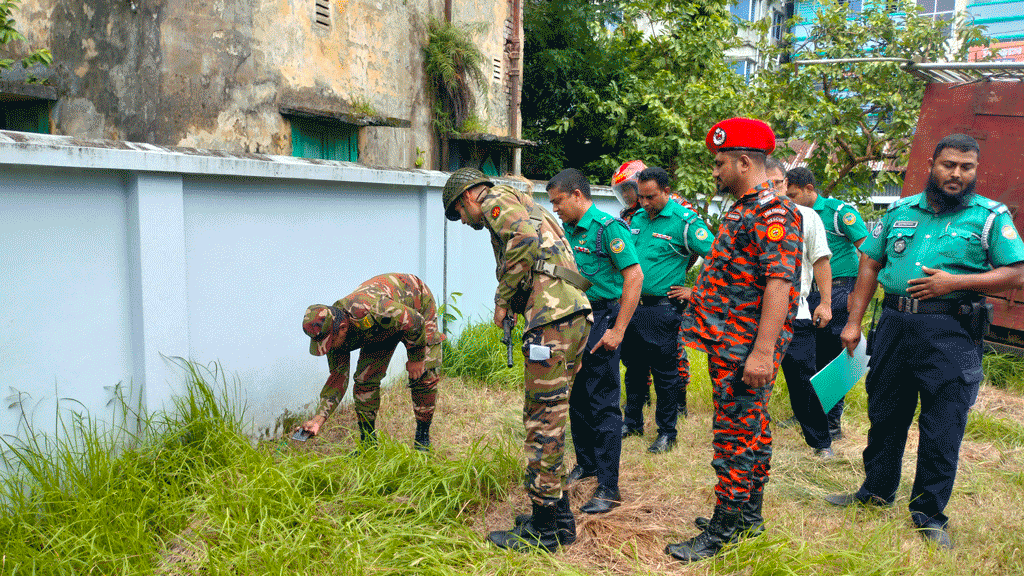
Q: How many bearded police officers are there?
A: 1